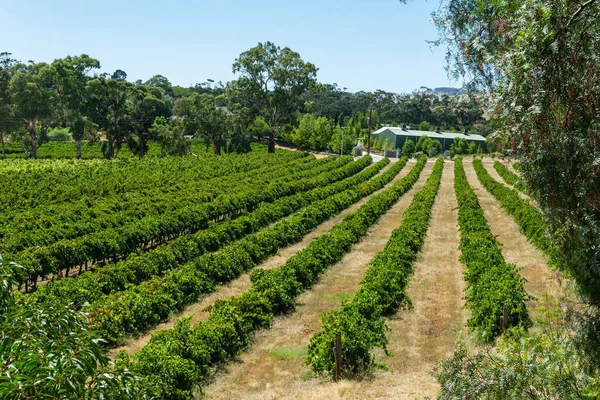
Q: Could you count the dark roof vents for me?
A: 3